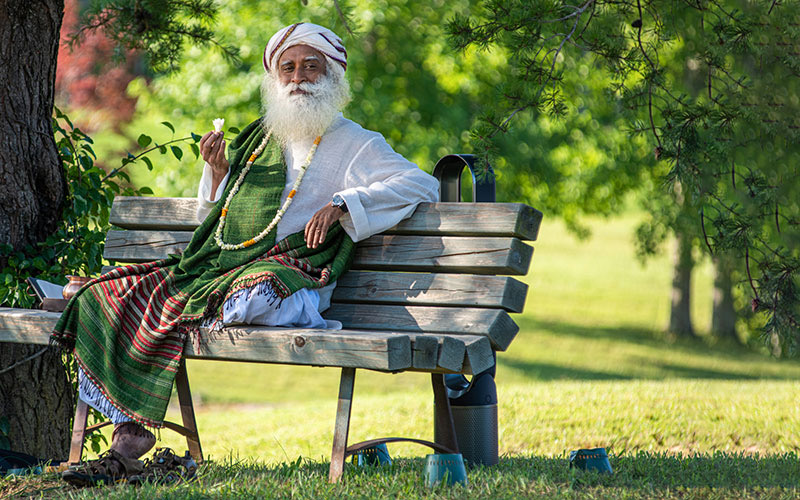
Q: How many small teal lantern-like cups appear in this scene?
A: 3